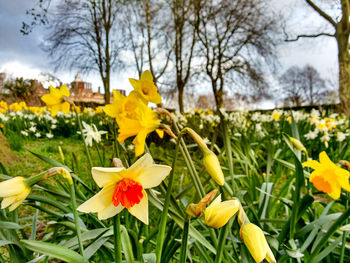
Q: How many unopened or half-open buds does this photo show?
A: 5